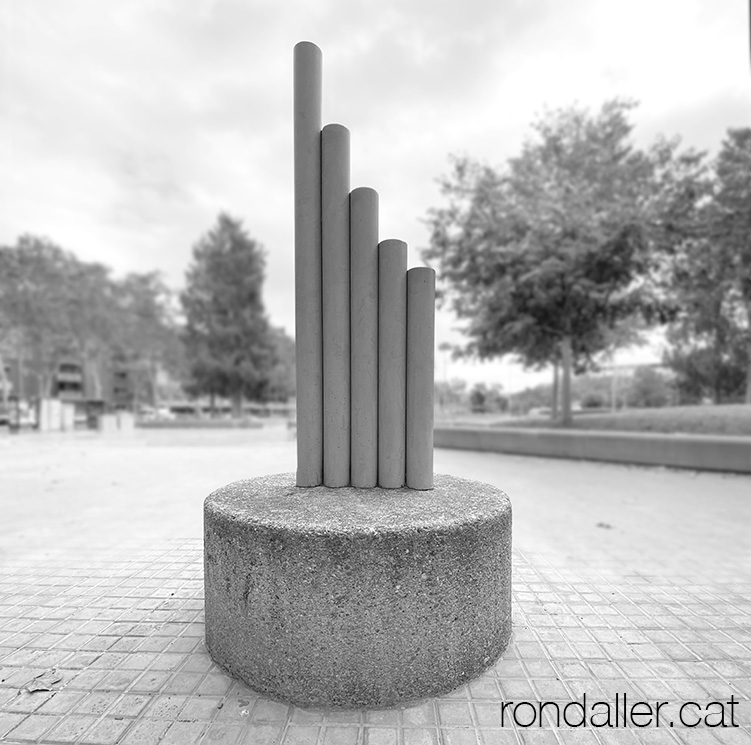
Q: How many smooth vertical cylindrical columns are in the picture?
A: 5